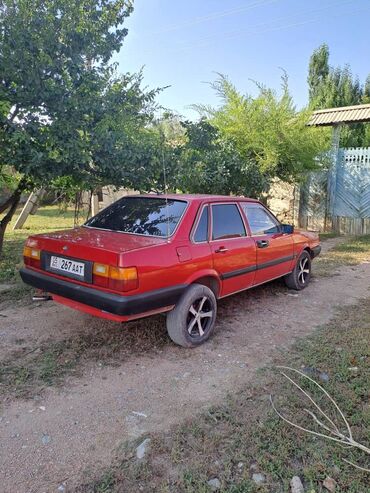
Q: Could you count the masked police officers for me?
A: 0